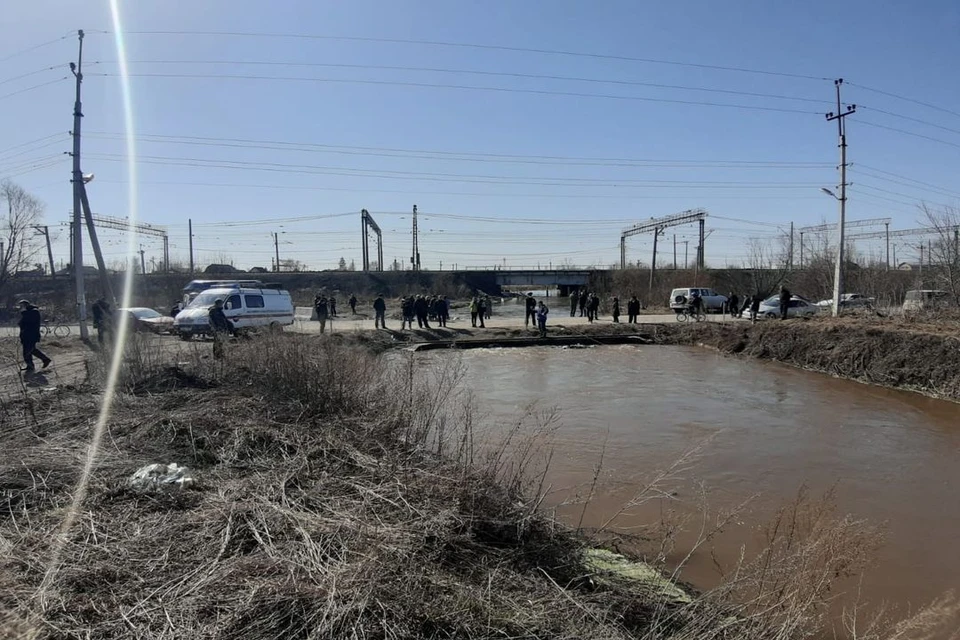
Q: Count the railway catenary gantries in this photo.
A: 5